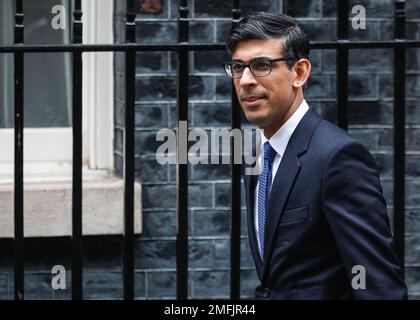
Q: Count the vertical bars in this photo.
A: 7